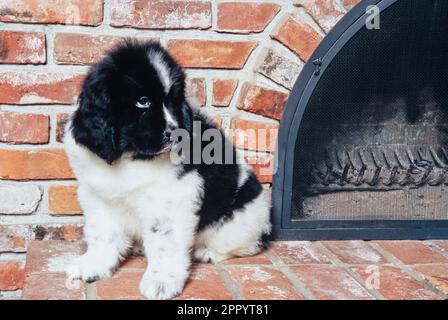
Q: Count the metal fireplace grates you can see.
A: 1